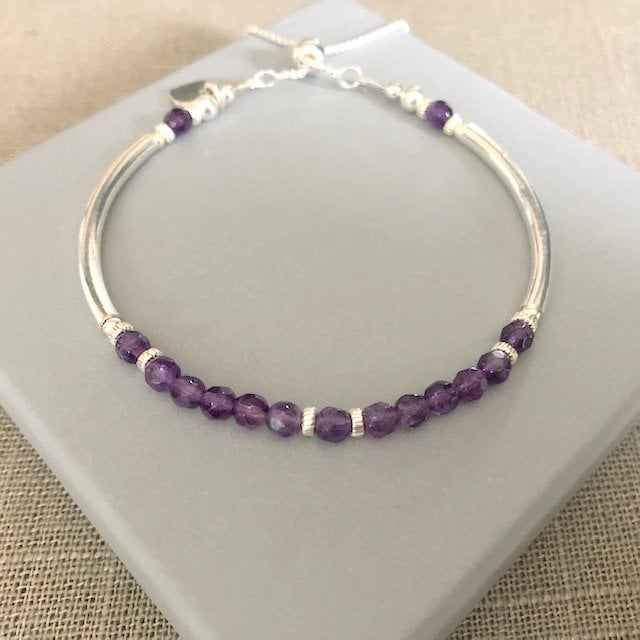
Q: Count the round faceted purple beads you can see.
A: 15